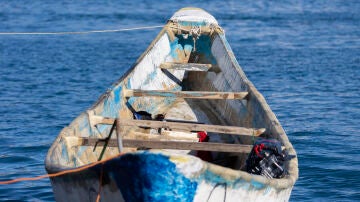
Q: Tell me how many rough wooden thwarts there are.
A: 4